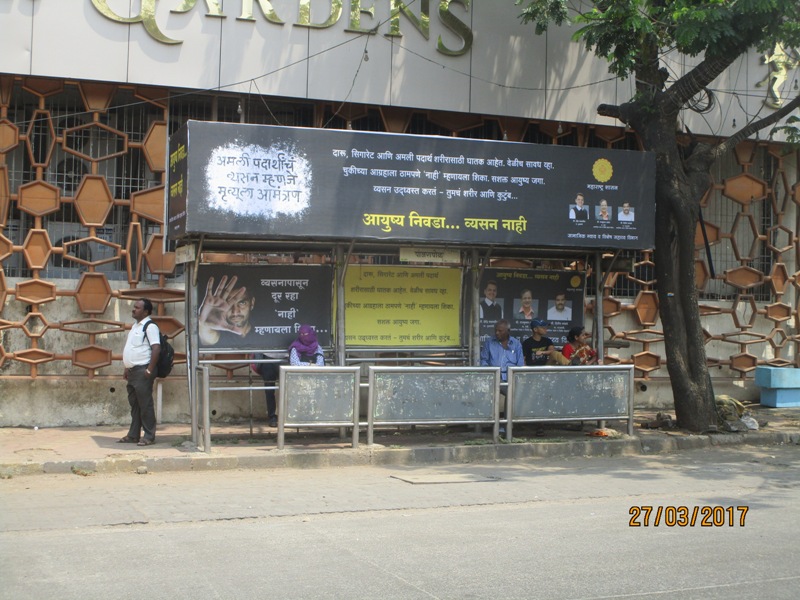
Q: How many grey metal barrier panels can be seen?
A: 3